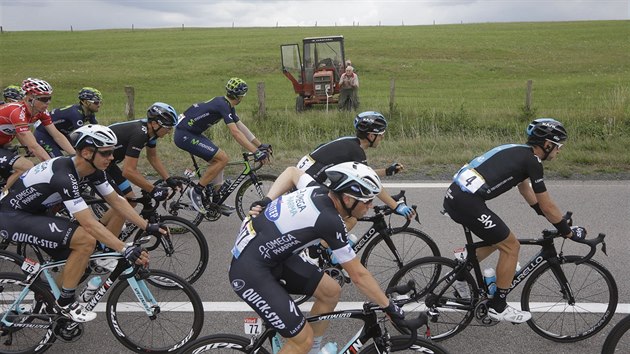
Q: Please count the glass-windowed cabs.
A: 1